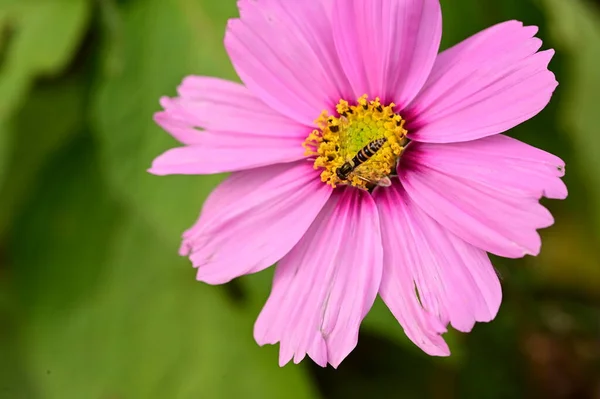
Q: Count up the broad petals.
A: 8